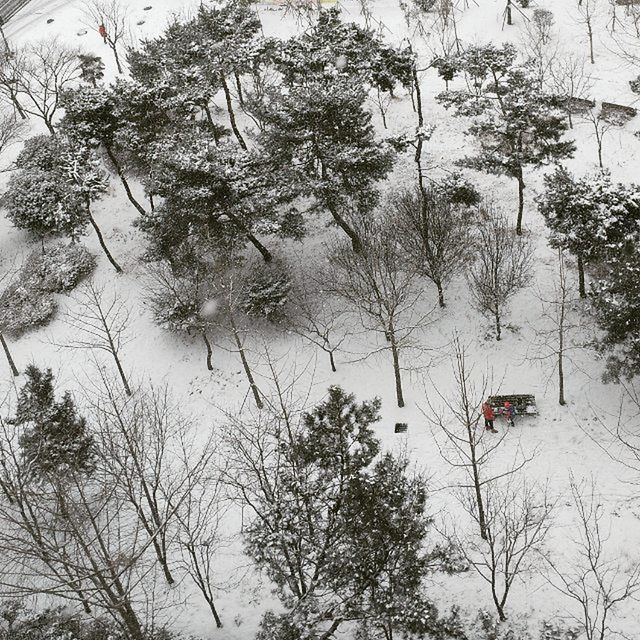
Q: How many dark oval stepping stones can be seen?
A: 4